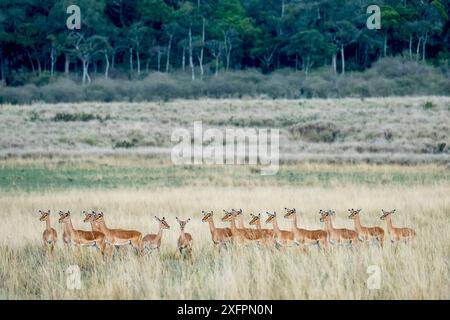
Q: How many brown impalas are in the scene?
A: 15